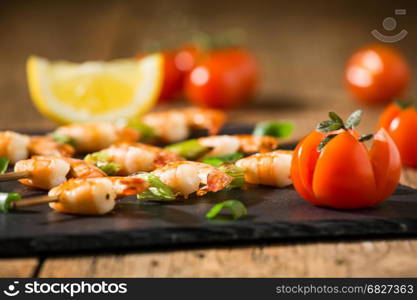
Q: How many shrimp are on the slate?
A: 9